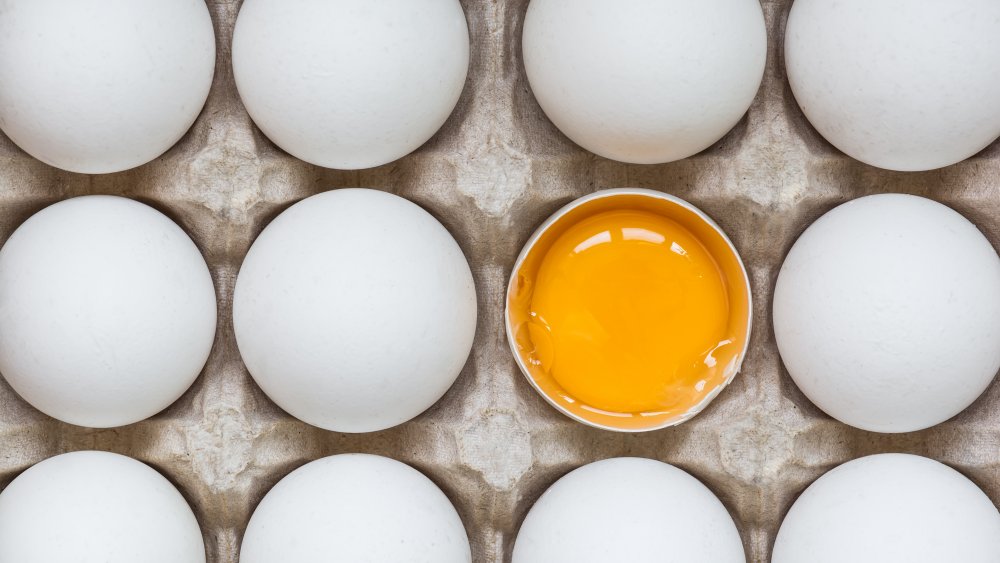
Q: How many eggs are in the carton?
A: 12